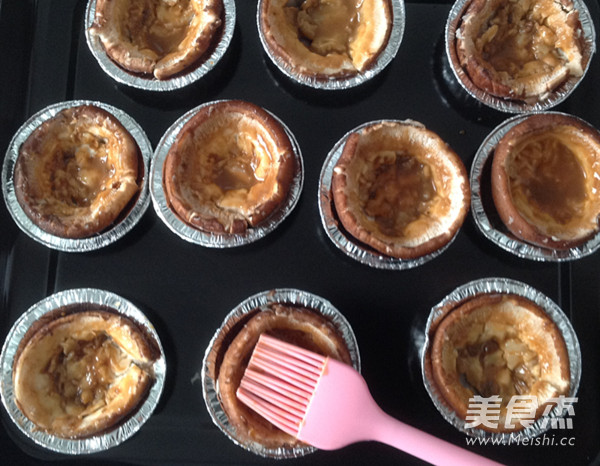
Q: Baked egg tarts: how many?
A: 10